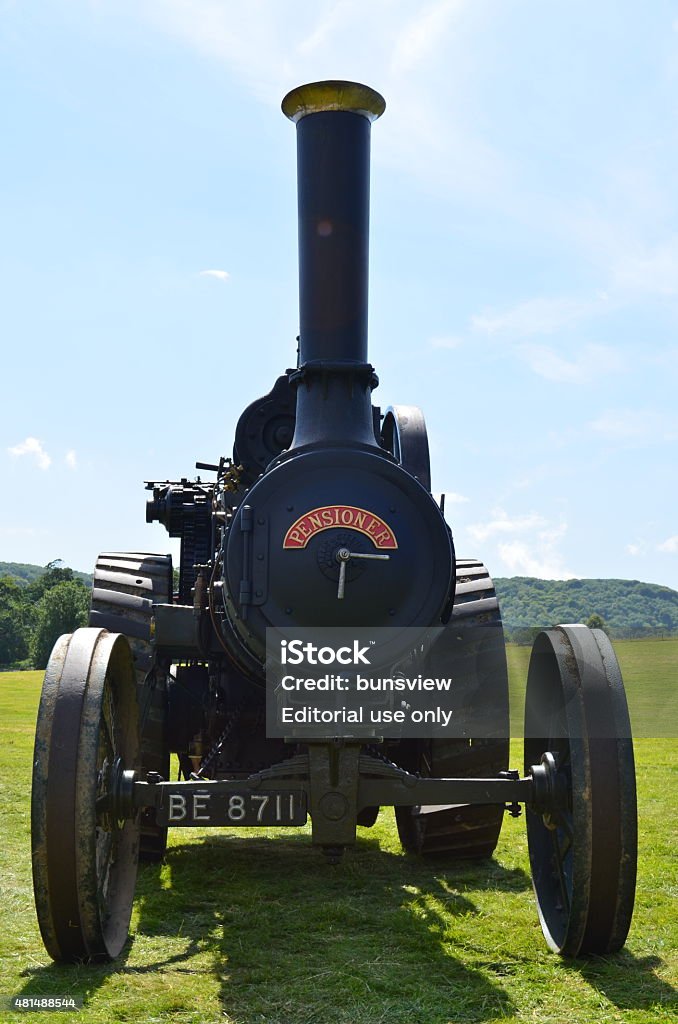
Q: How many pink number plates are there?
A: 0